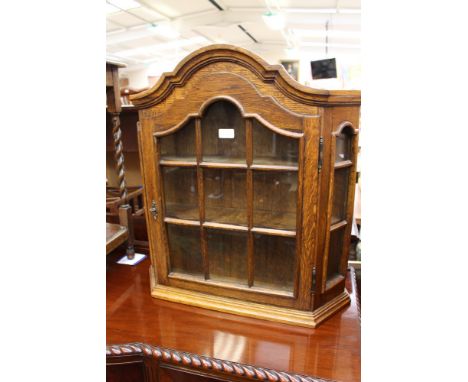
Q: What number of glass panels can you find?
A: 12